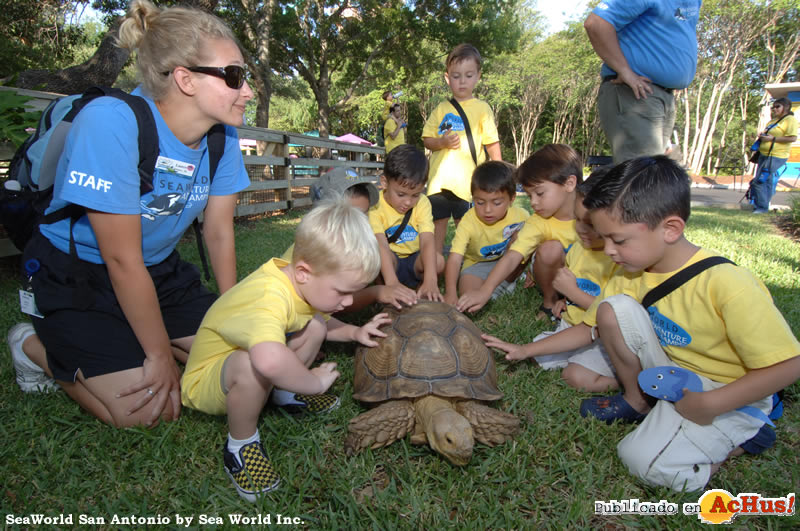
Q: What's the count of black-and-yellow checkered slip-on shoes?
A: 2